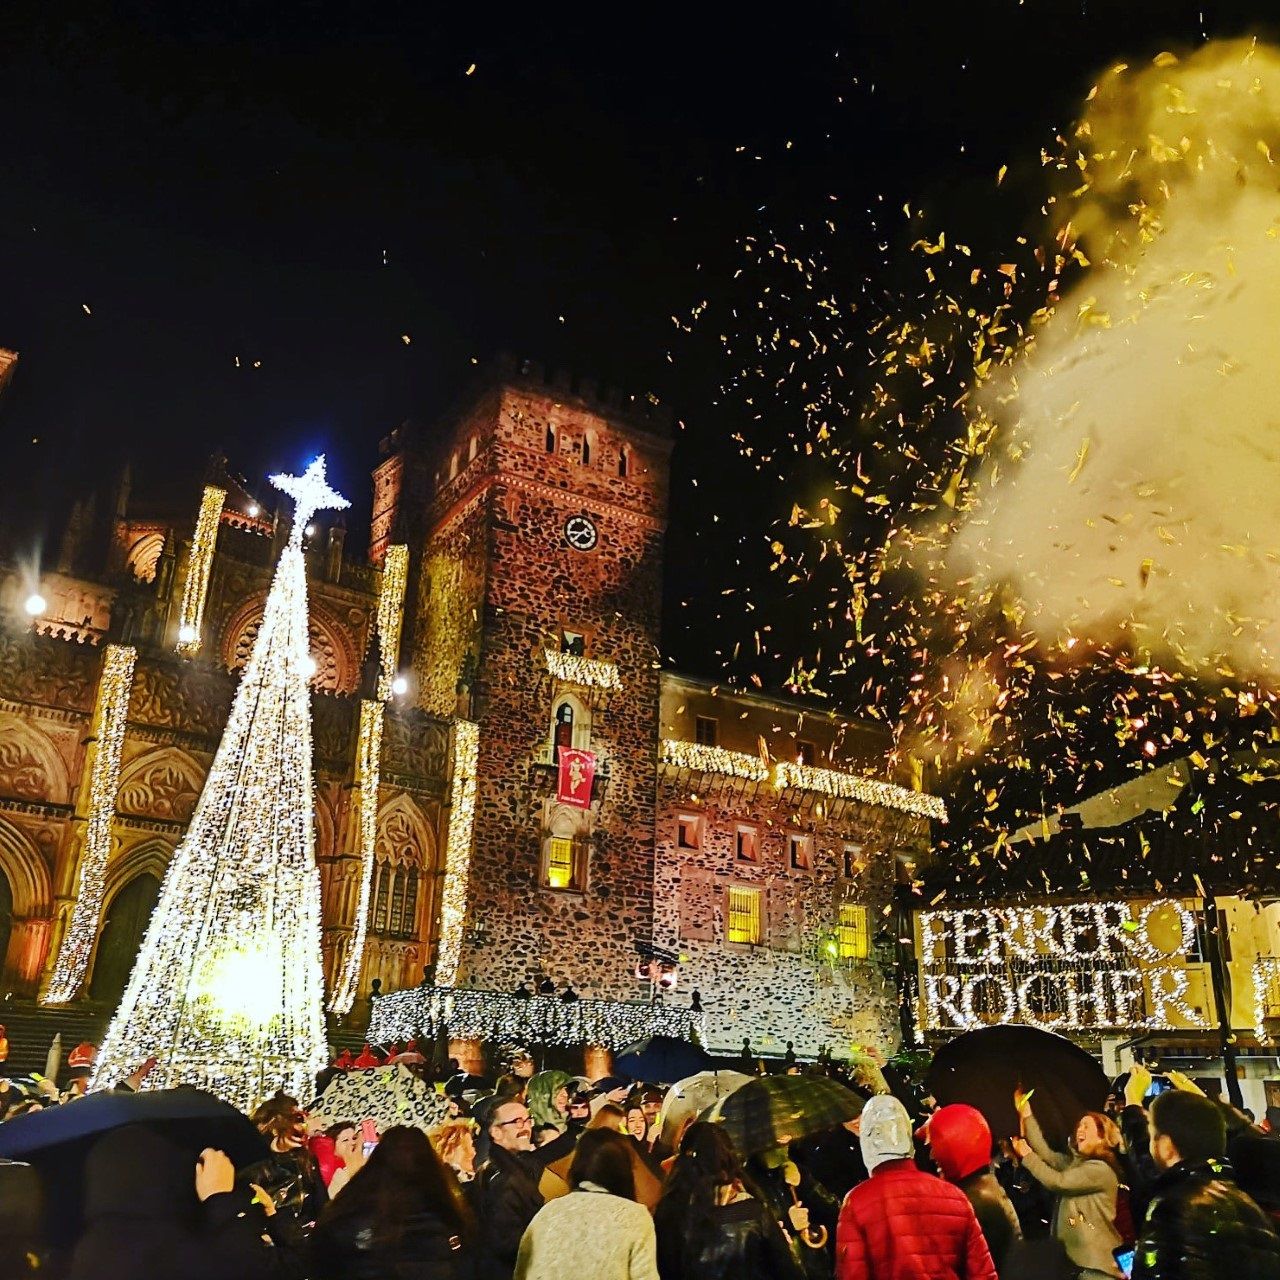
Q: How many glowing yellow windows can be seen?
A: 3